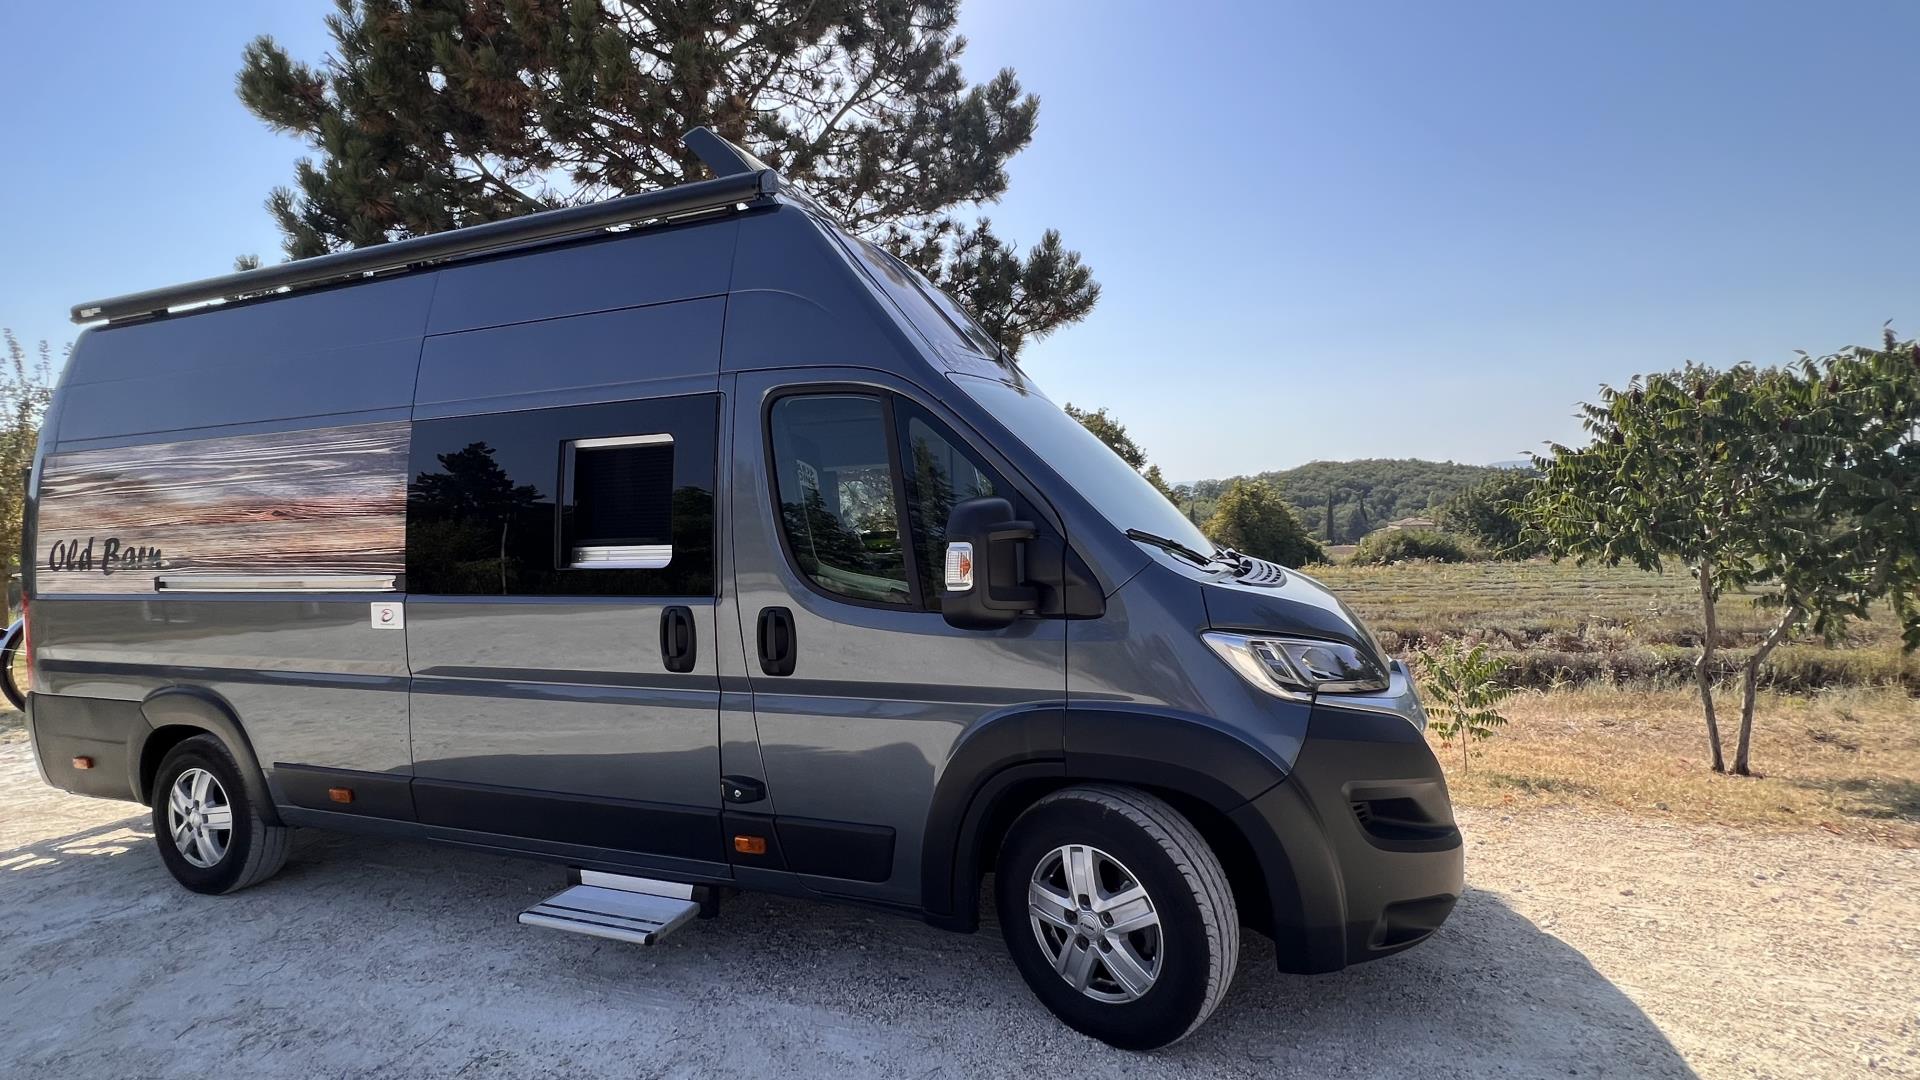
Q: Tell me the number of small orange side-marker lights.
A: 3